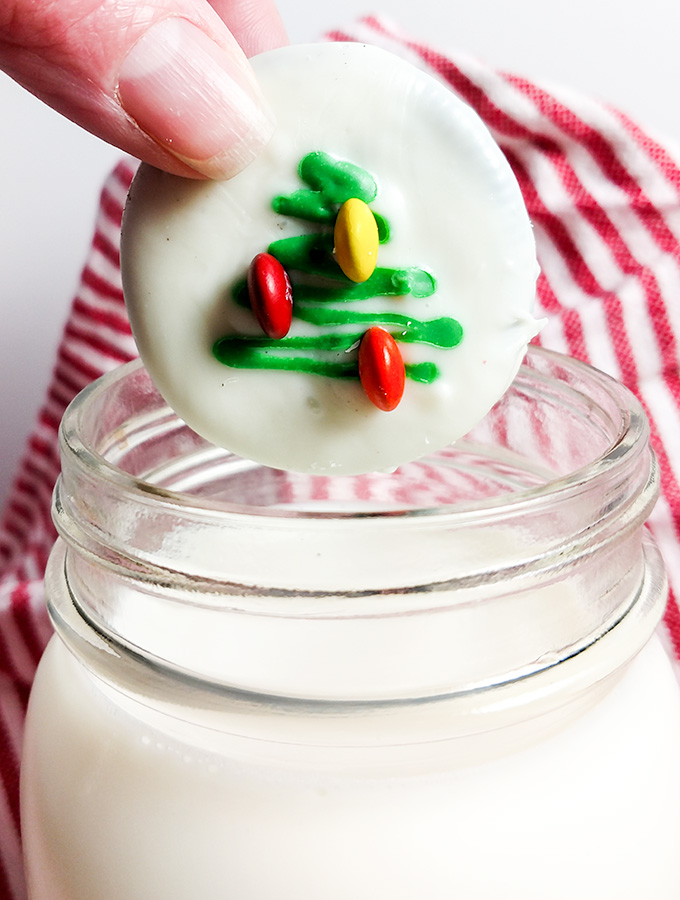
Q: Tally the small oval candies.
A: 3